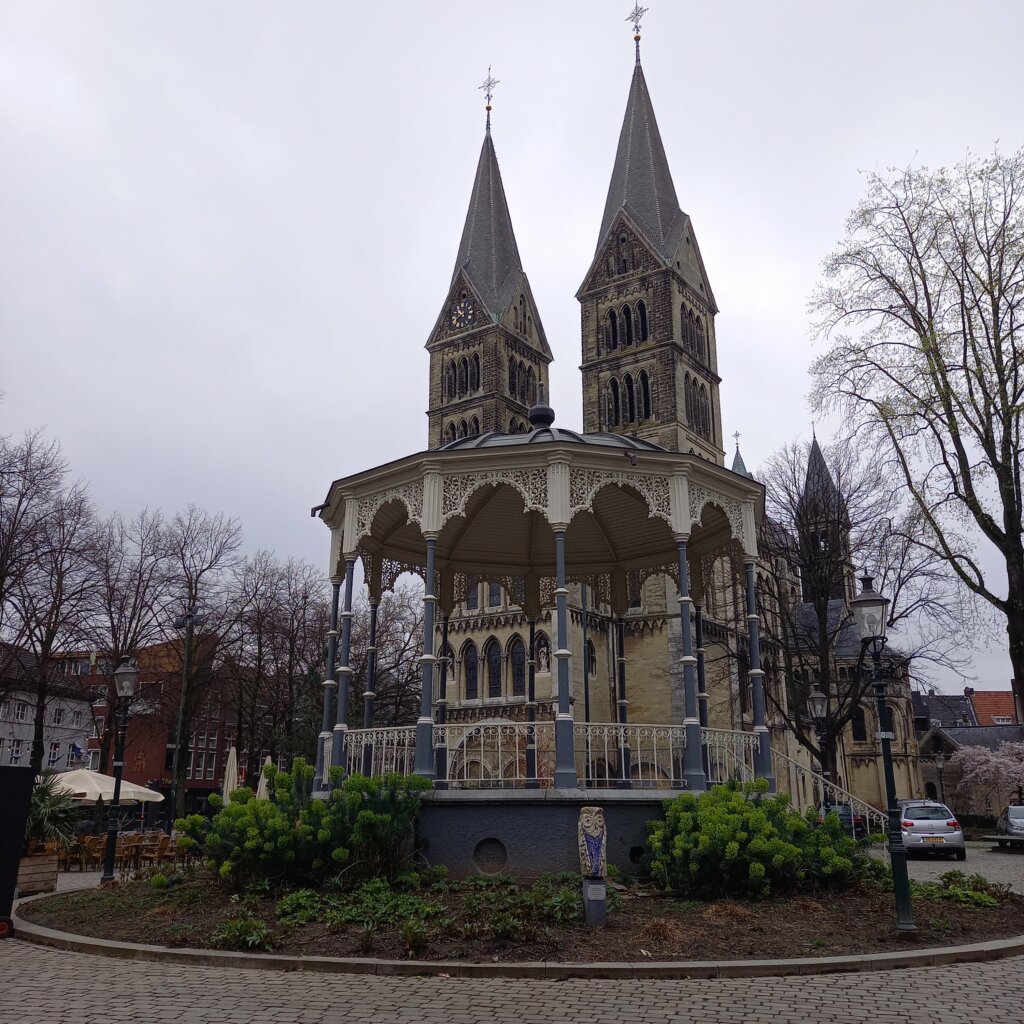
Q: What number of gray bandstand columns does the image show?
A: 11